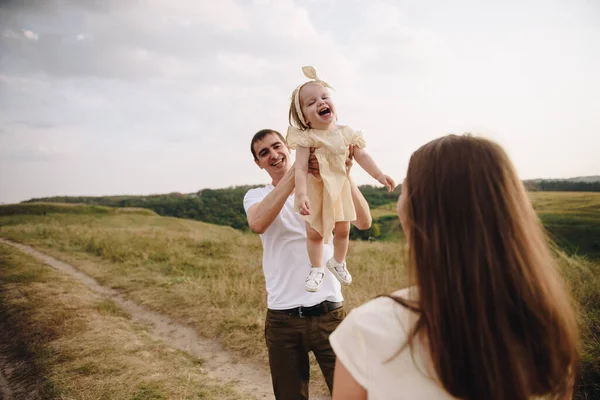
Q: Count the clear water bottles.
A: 0